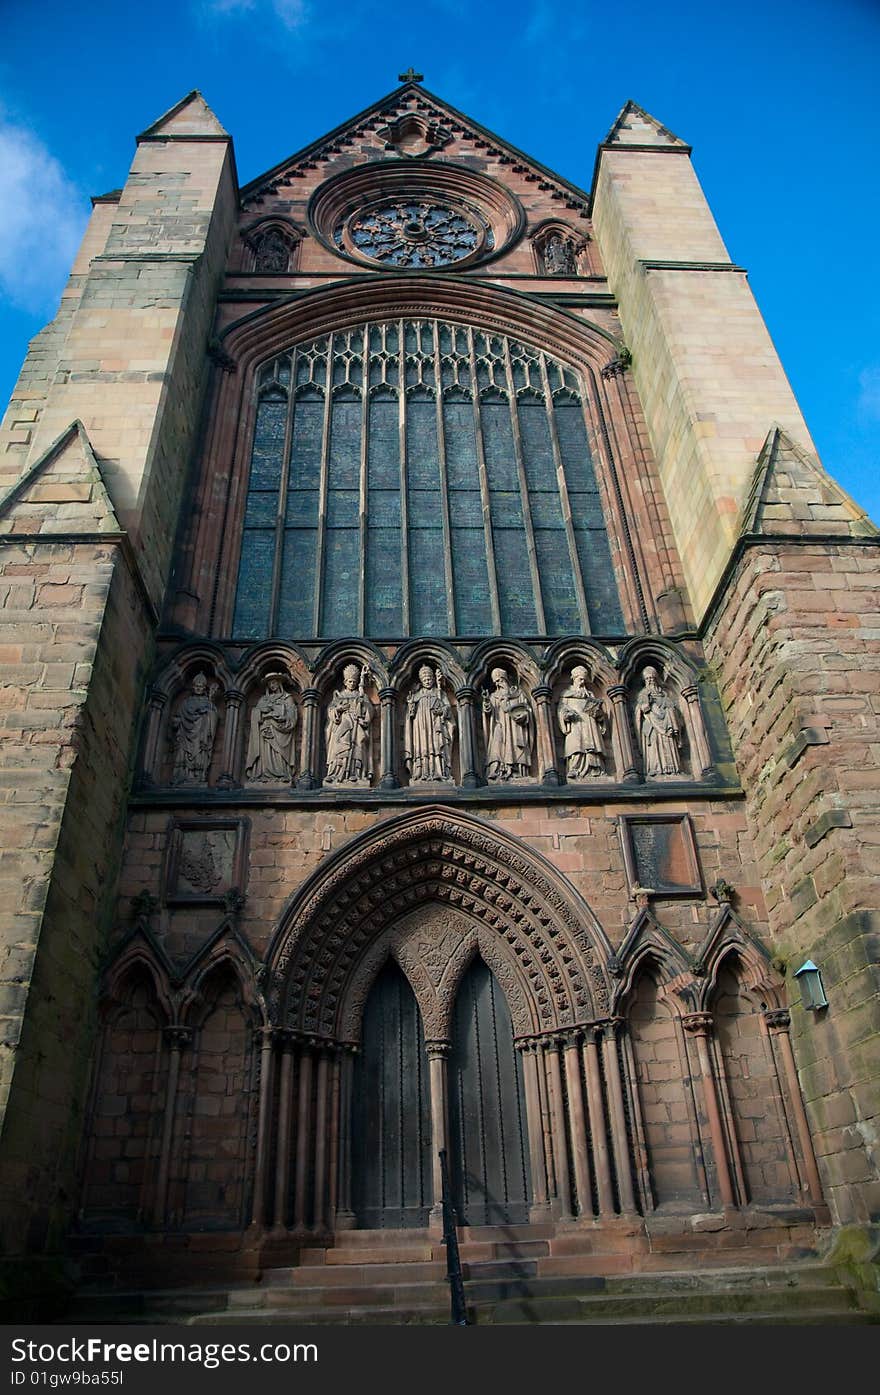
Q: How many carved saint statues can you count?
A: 7